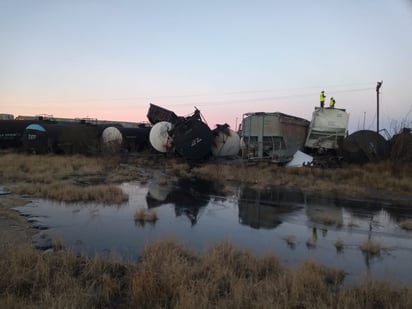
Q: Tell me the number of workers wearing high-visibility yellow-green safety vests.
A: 2